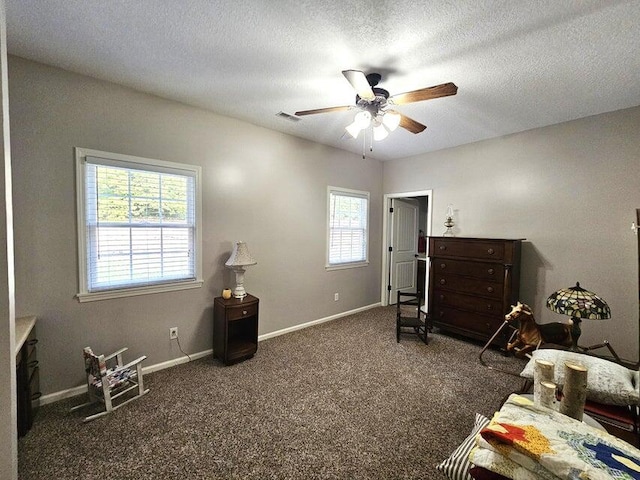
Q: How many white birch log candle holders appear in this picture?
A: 3